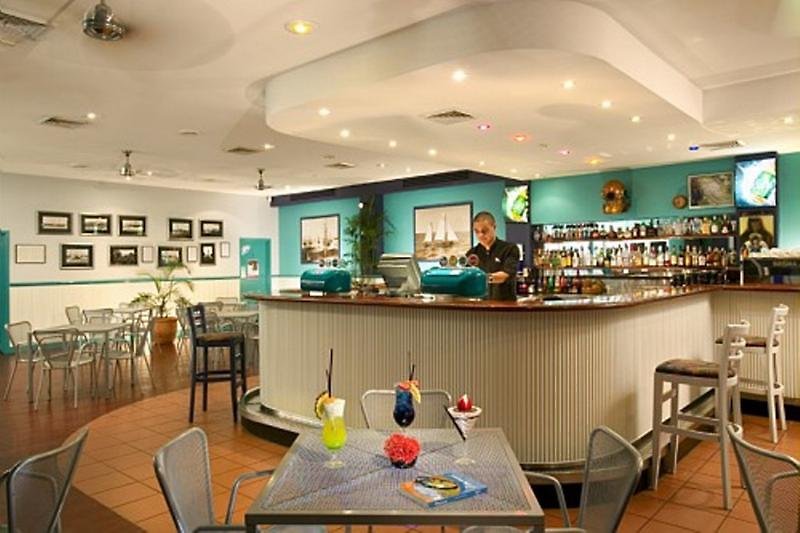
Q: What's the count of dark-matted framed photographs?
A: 9